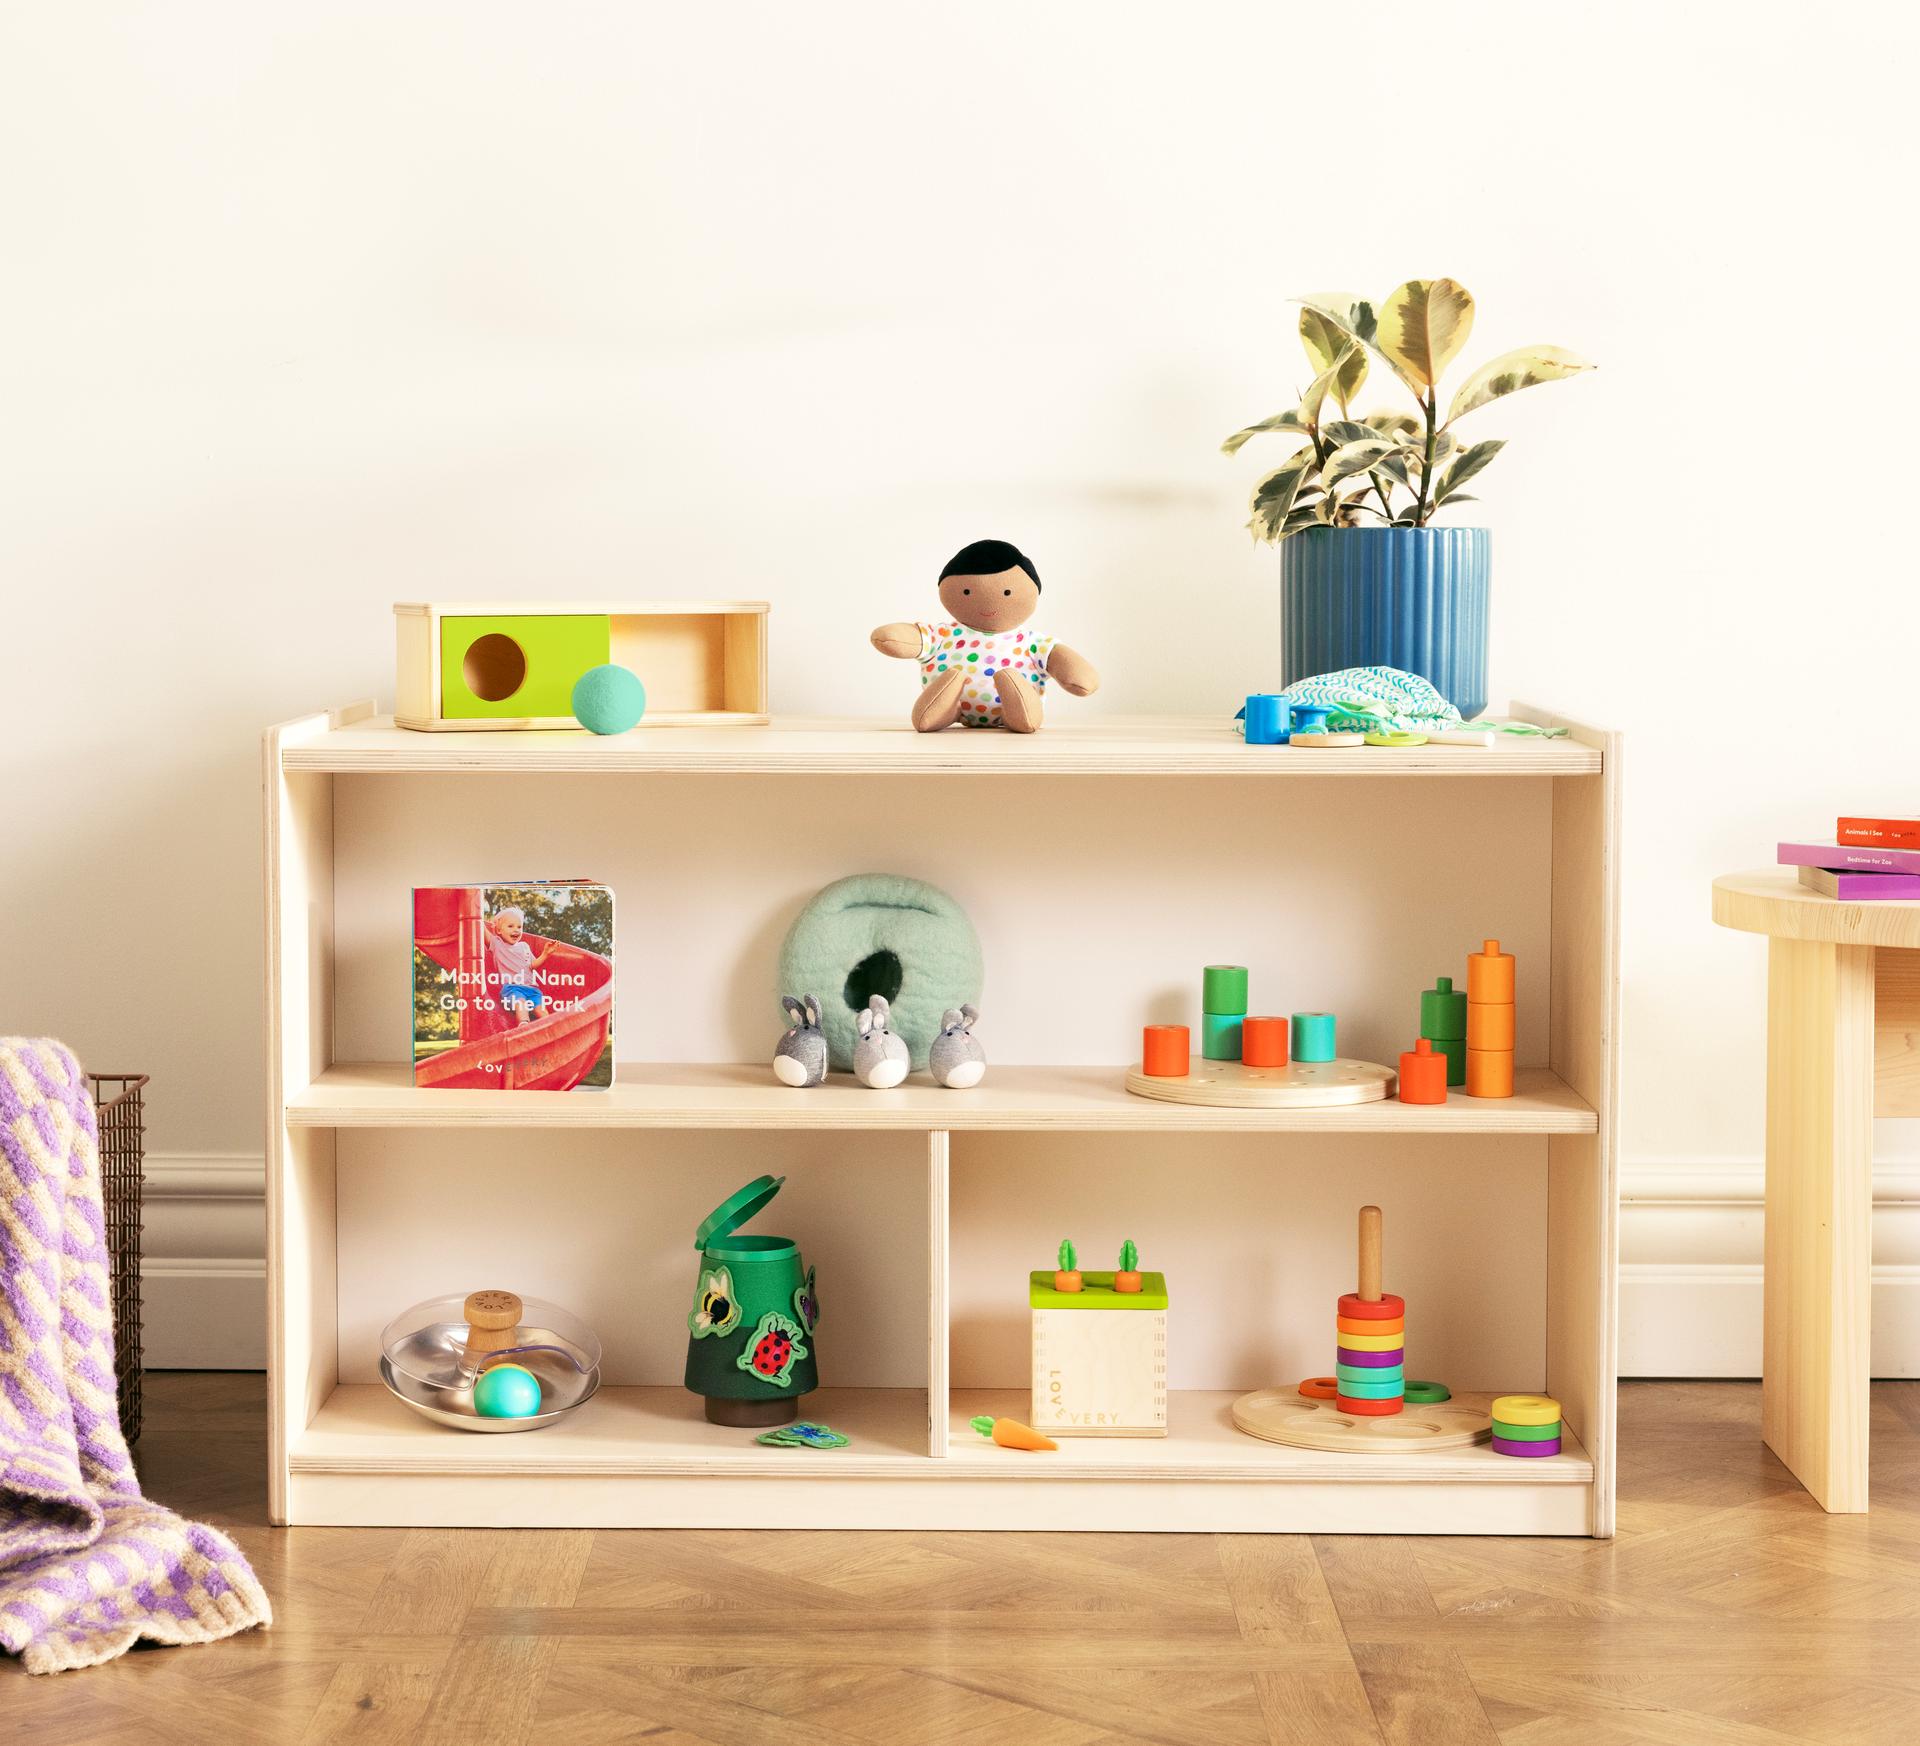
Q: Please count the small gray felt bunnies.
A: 3